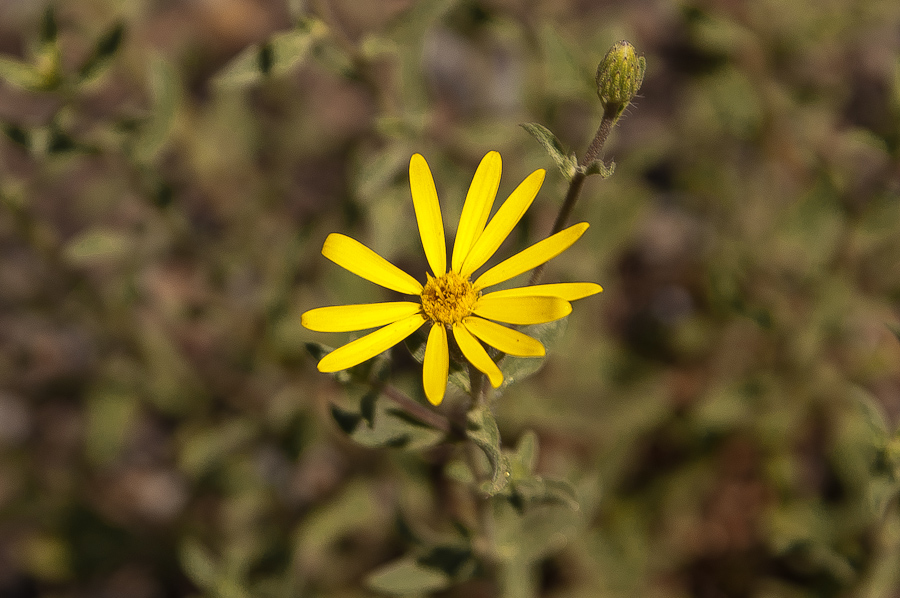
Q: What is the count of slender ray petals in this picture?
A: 12